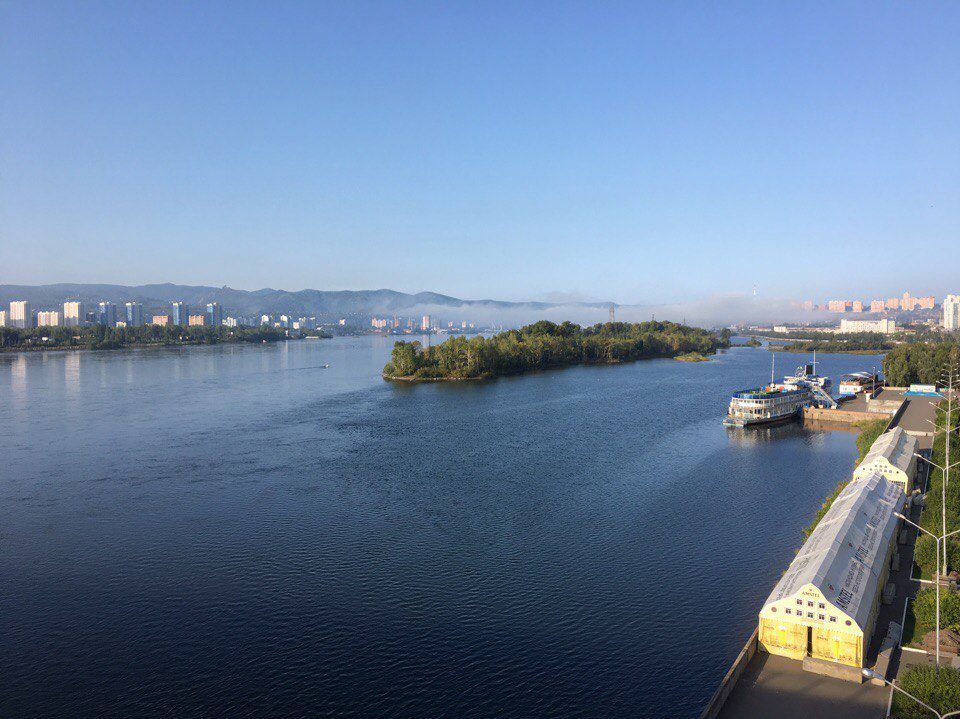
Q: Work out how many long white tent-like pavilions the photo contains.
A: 2